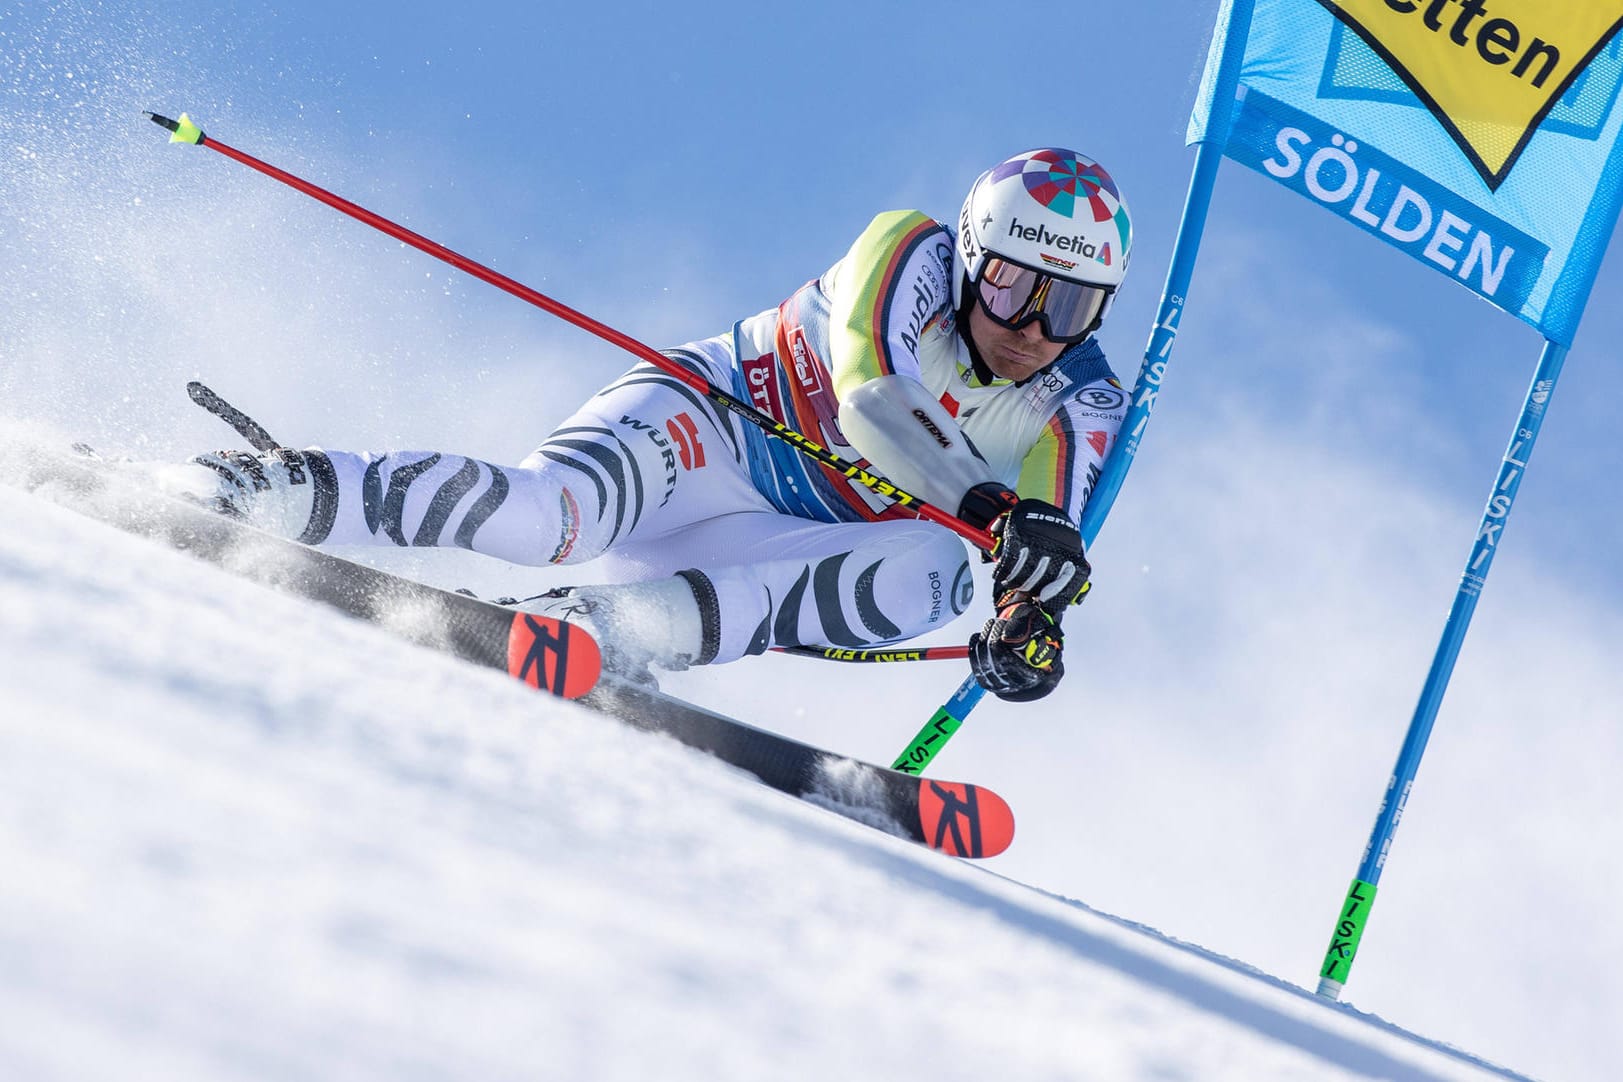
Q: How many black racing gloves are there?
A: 2